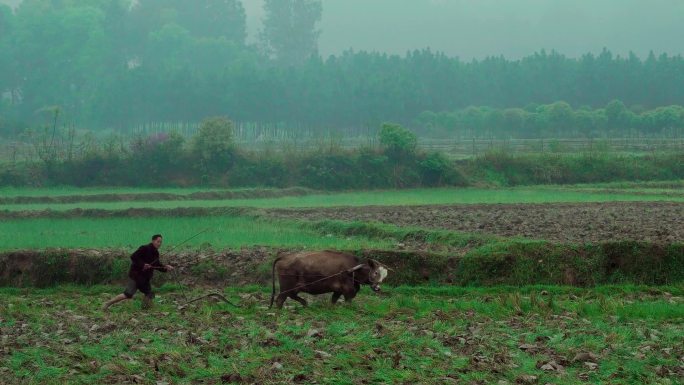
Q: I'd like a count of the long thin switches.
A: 1